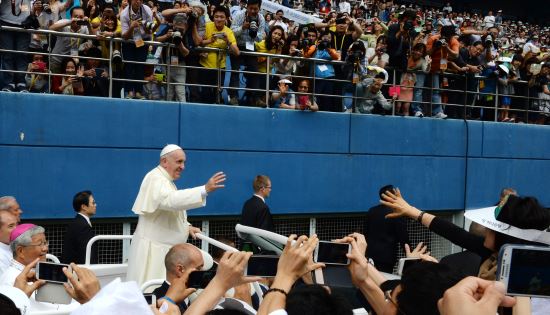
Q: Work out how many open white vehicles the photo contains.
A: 1